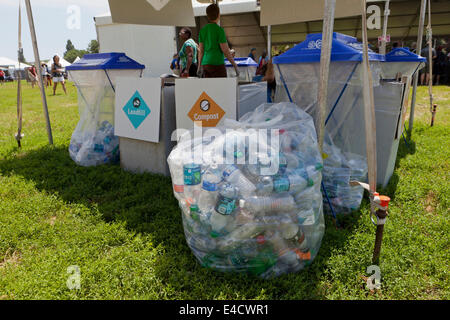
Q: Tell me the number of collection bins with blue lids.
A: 4